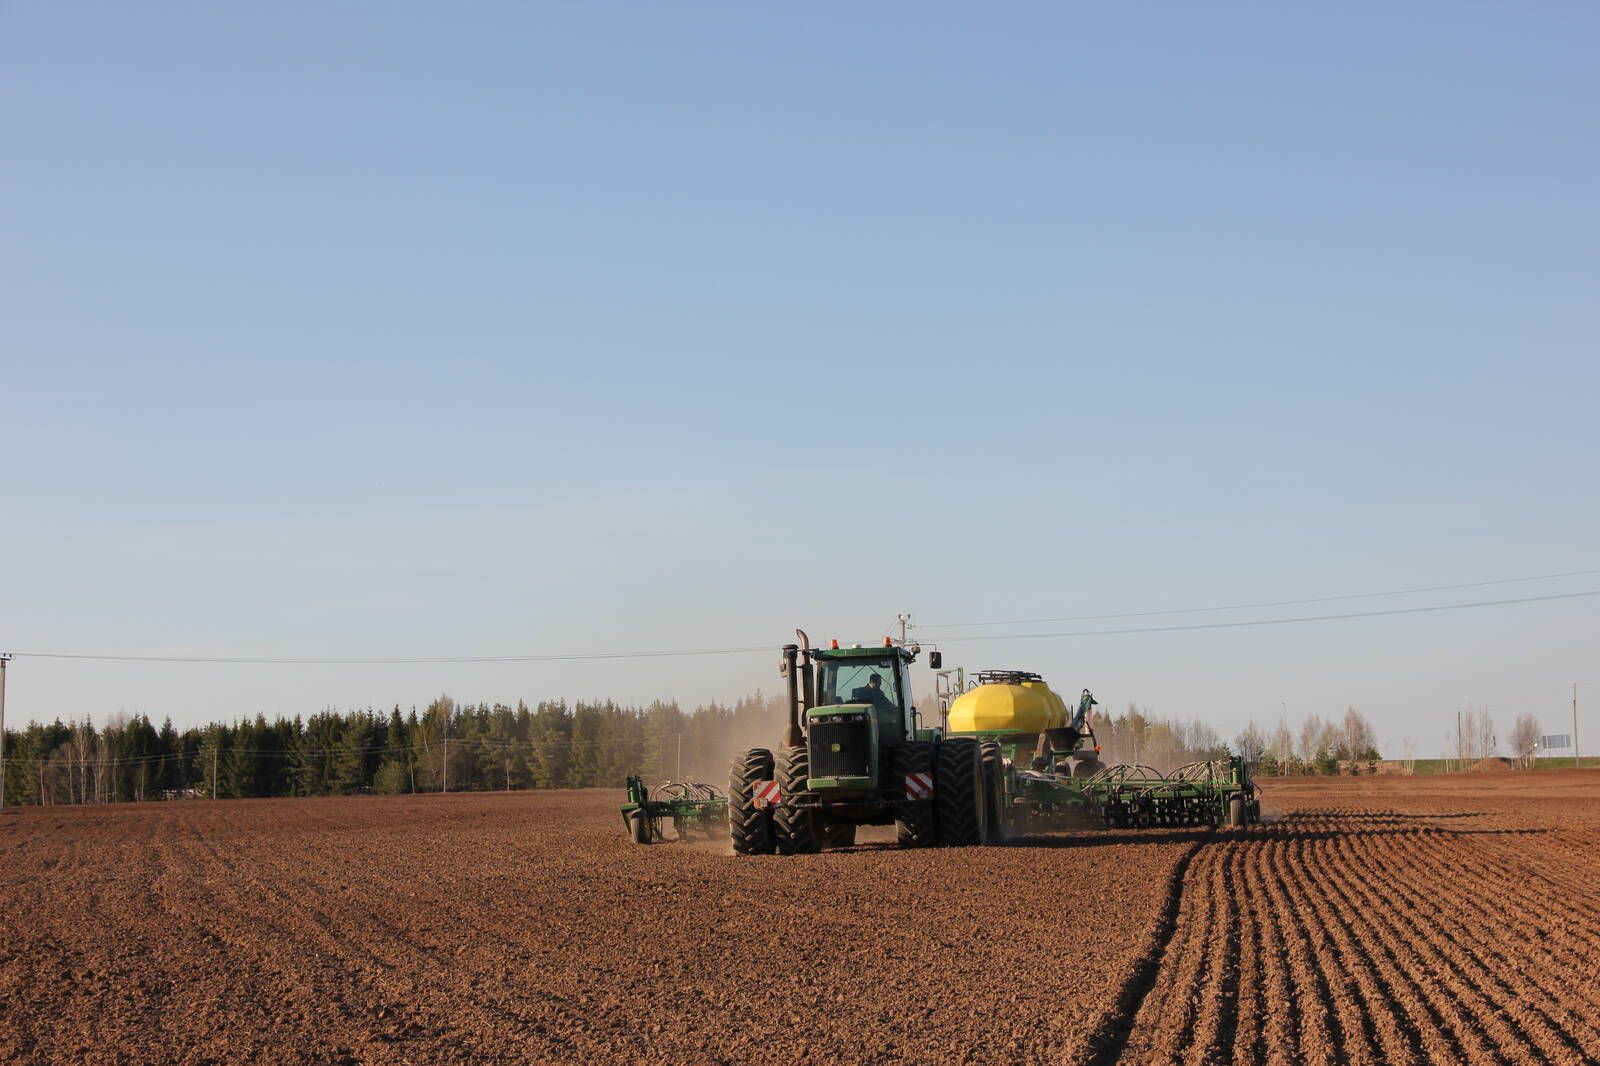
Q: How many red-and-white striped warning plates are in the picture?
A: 2